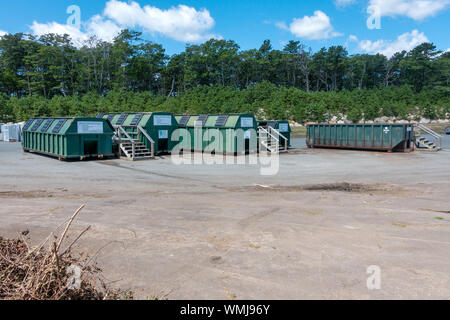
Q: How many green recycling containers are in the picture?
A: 5